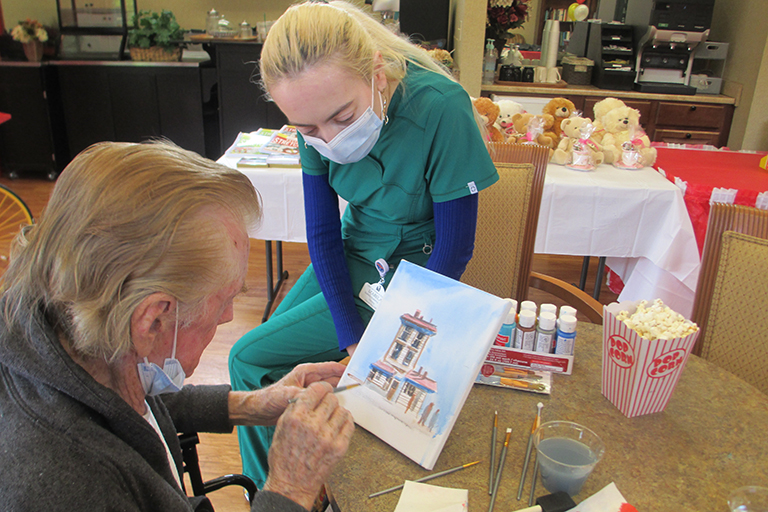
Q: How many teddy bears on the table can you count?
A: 7